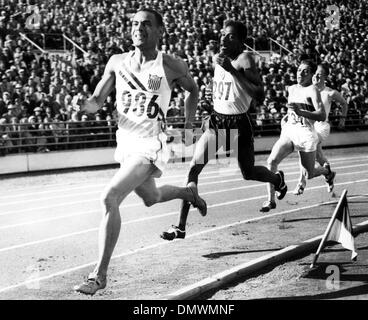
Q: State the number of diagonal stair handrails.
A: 4